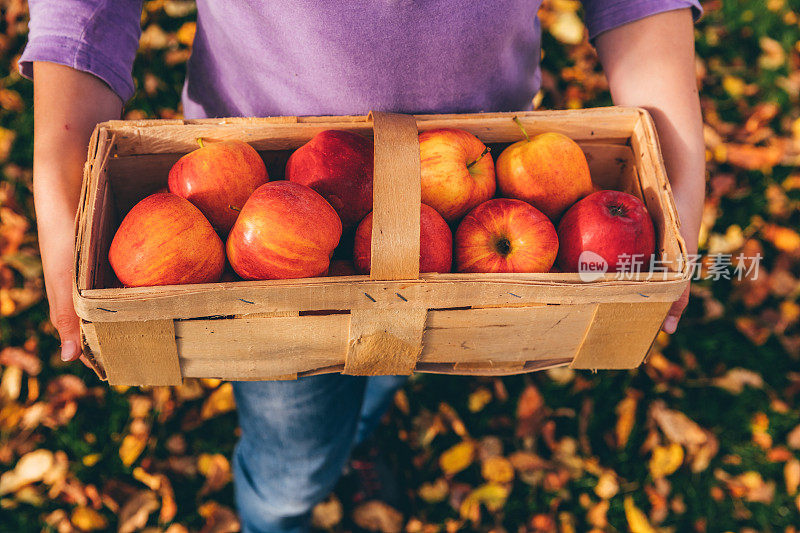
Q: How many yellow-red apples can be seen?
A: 6